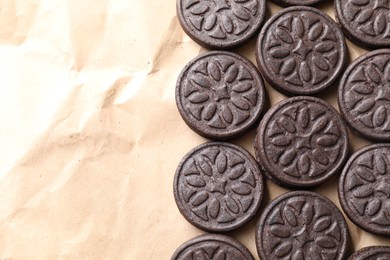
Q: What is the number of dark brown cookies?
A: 12